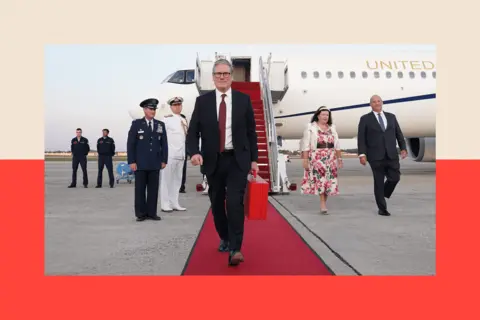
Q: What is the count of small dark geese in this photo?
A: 0